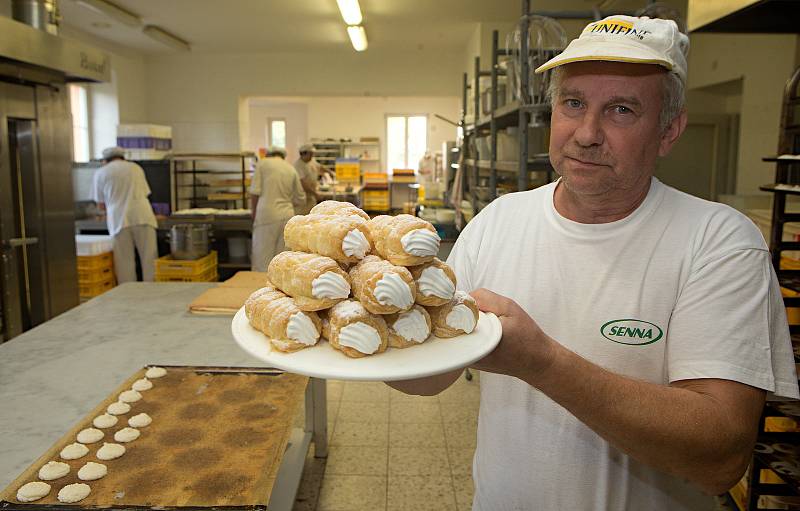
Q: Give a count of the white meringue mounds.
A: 14